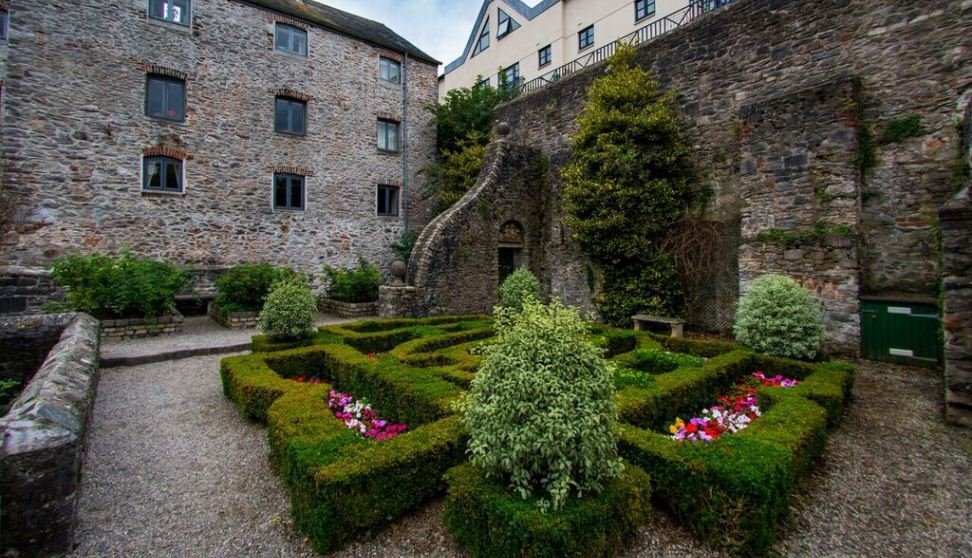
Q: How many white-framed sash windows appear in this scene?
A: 0